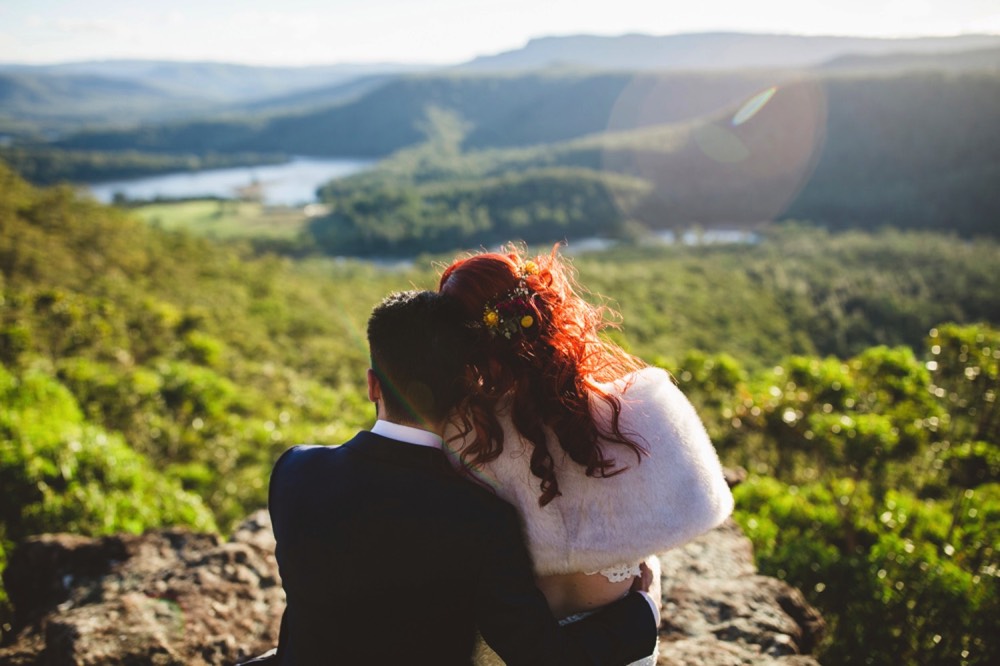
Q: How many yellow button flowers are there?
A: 3